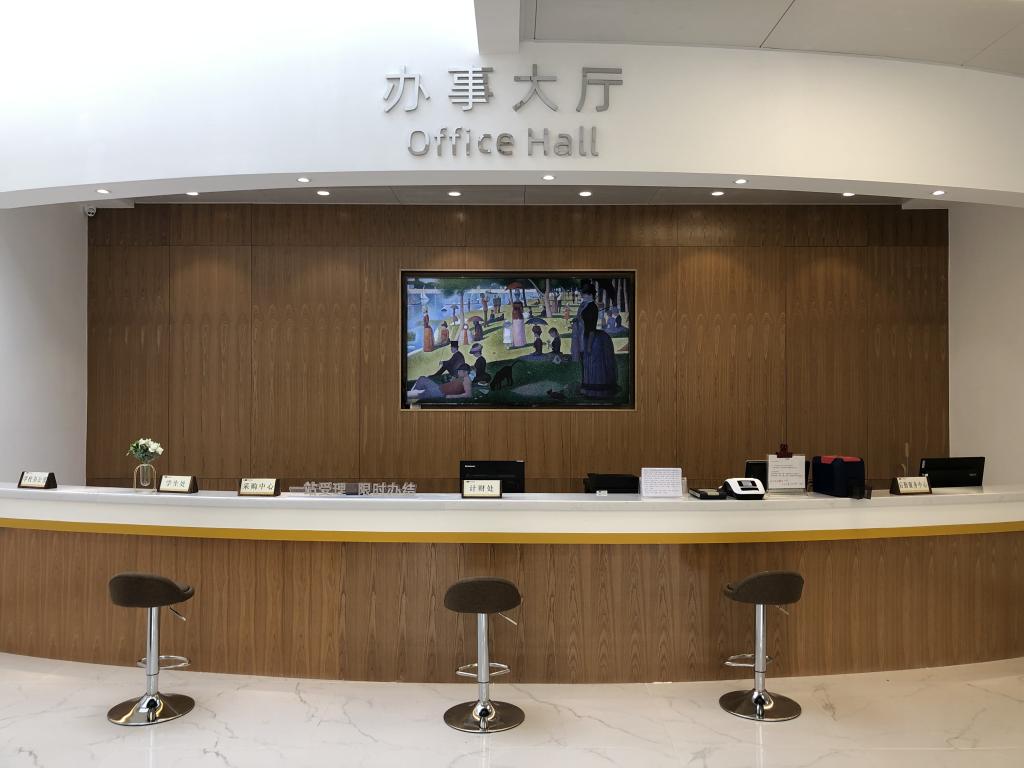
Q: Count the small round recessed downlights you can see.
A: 11